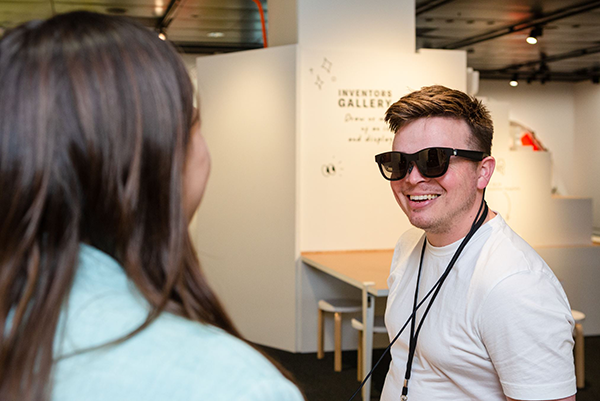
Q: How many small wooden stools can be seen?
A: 3